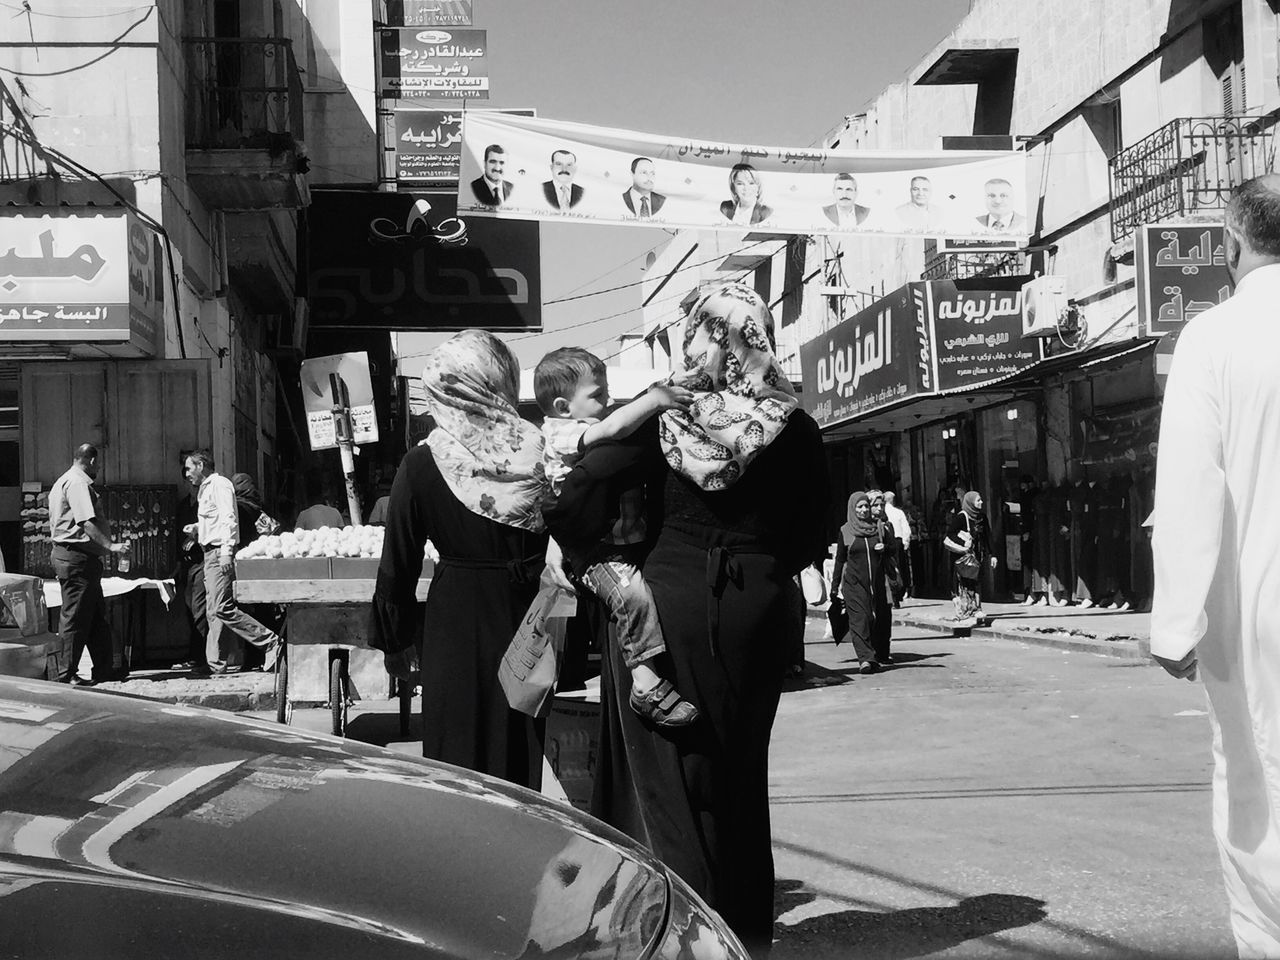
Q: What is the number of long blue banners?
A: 0